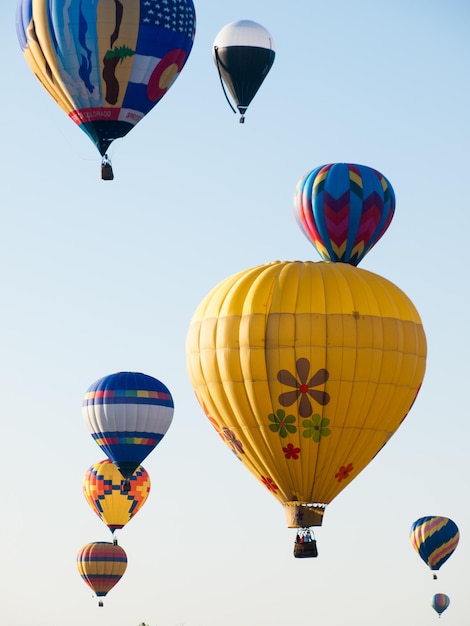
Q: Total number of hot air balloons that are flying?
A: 9